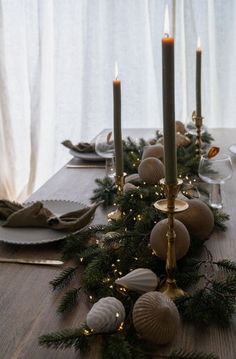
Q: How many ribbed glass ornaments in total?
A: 3